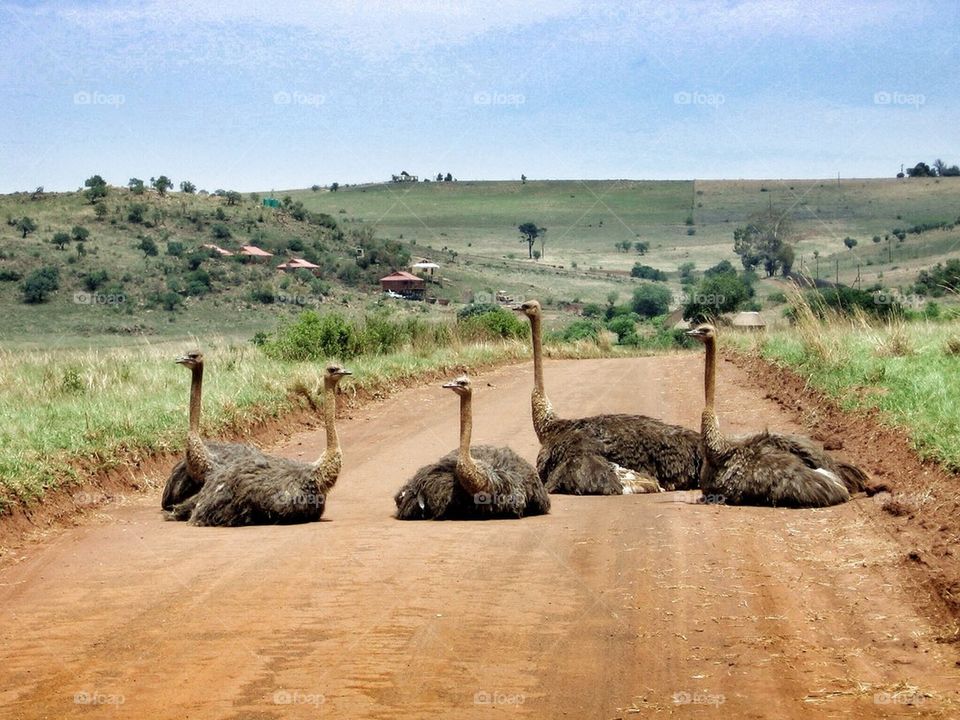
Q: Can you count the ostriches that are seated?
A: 5